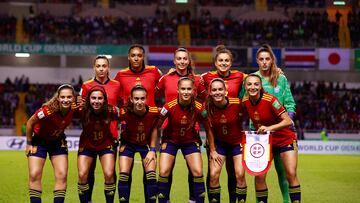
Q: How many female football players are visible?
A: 11